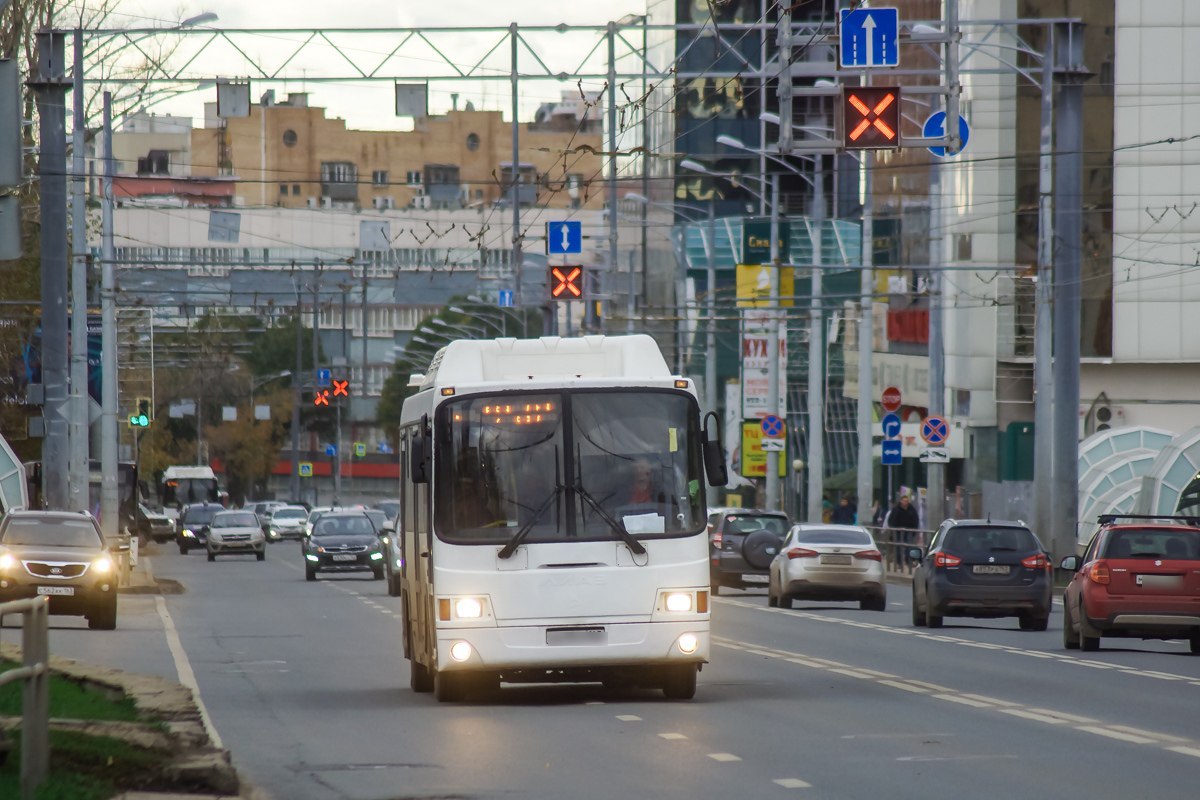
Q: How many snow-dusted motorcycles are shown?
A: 0